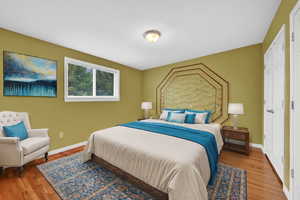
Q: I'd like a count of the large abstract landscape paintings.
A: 1